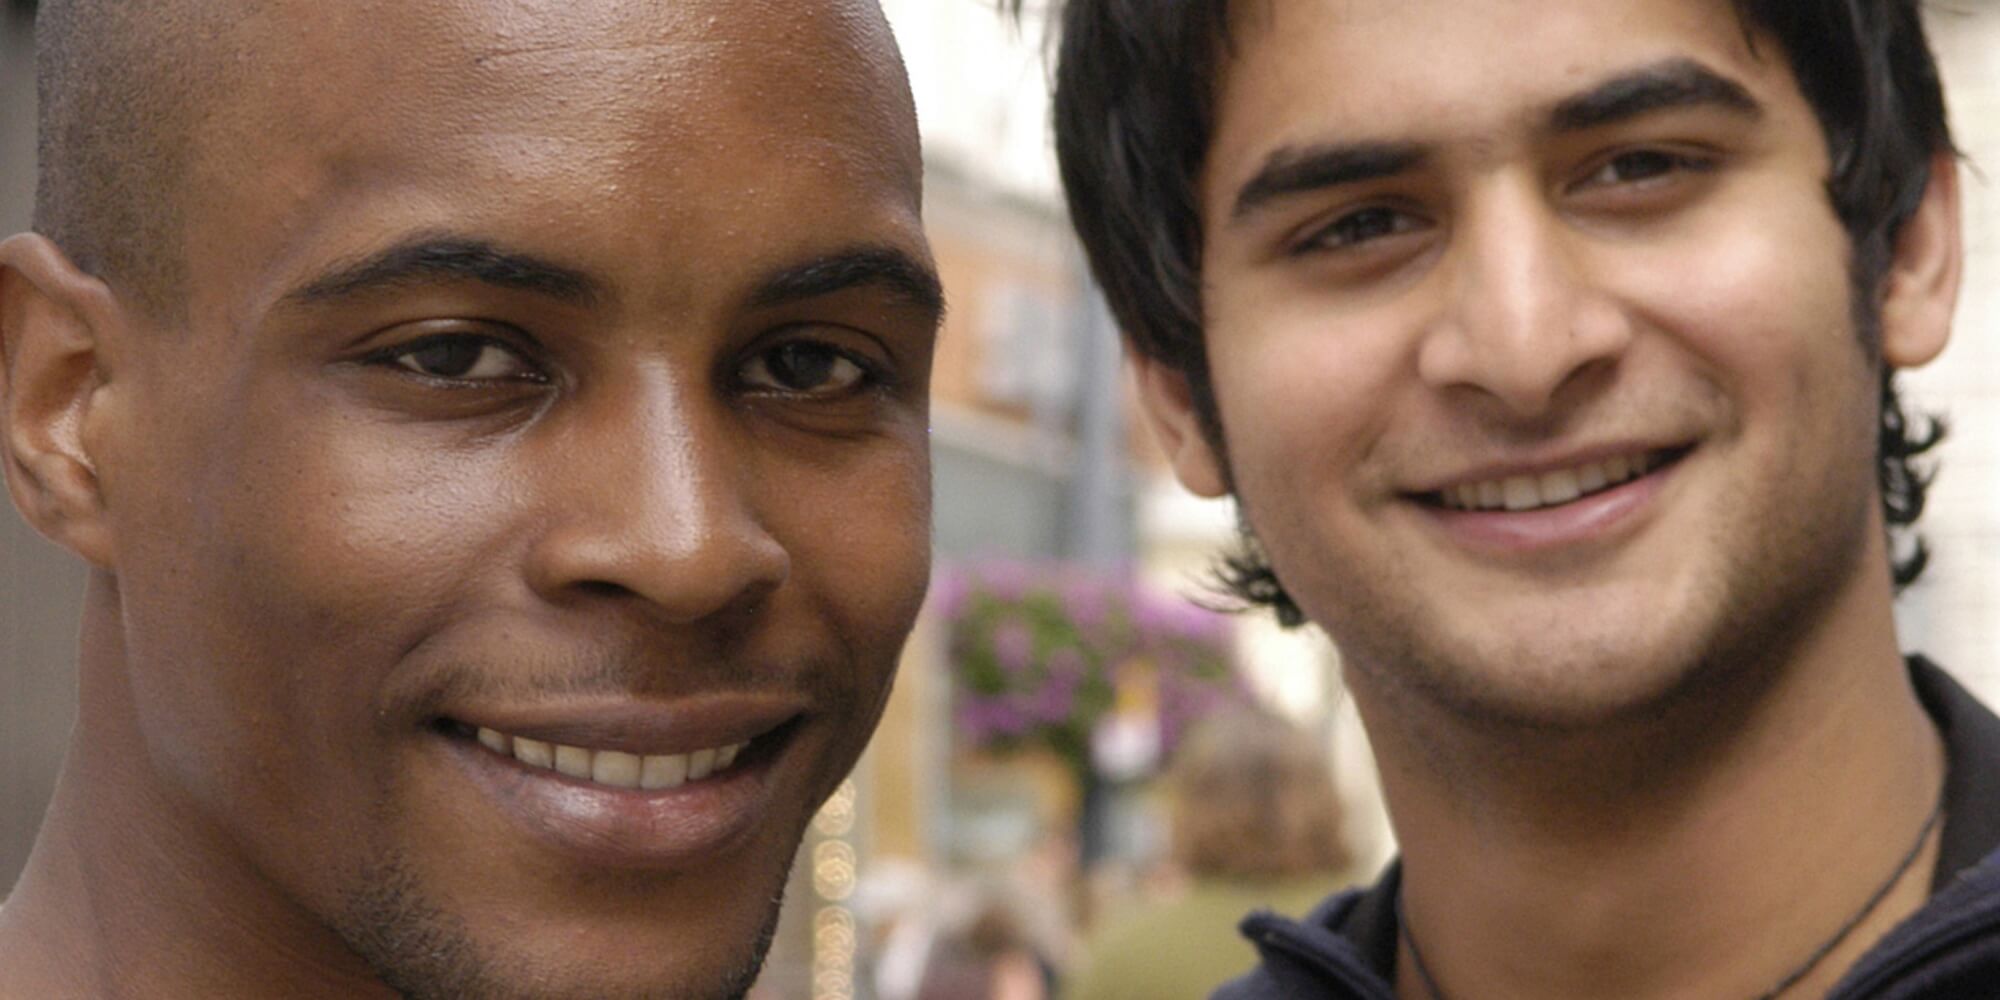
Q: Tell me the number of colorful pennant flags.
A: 0